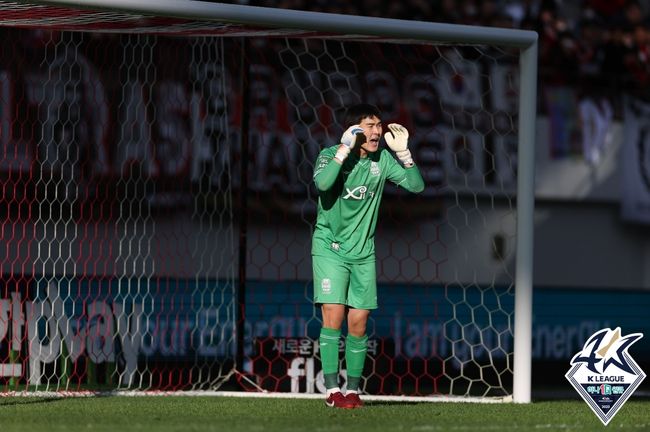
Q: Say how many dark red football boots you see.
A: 2